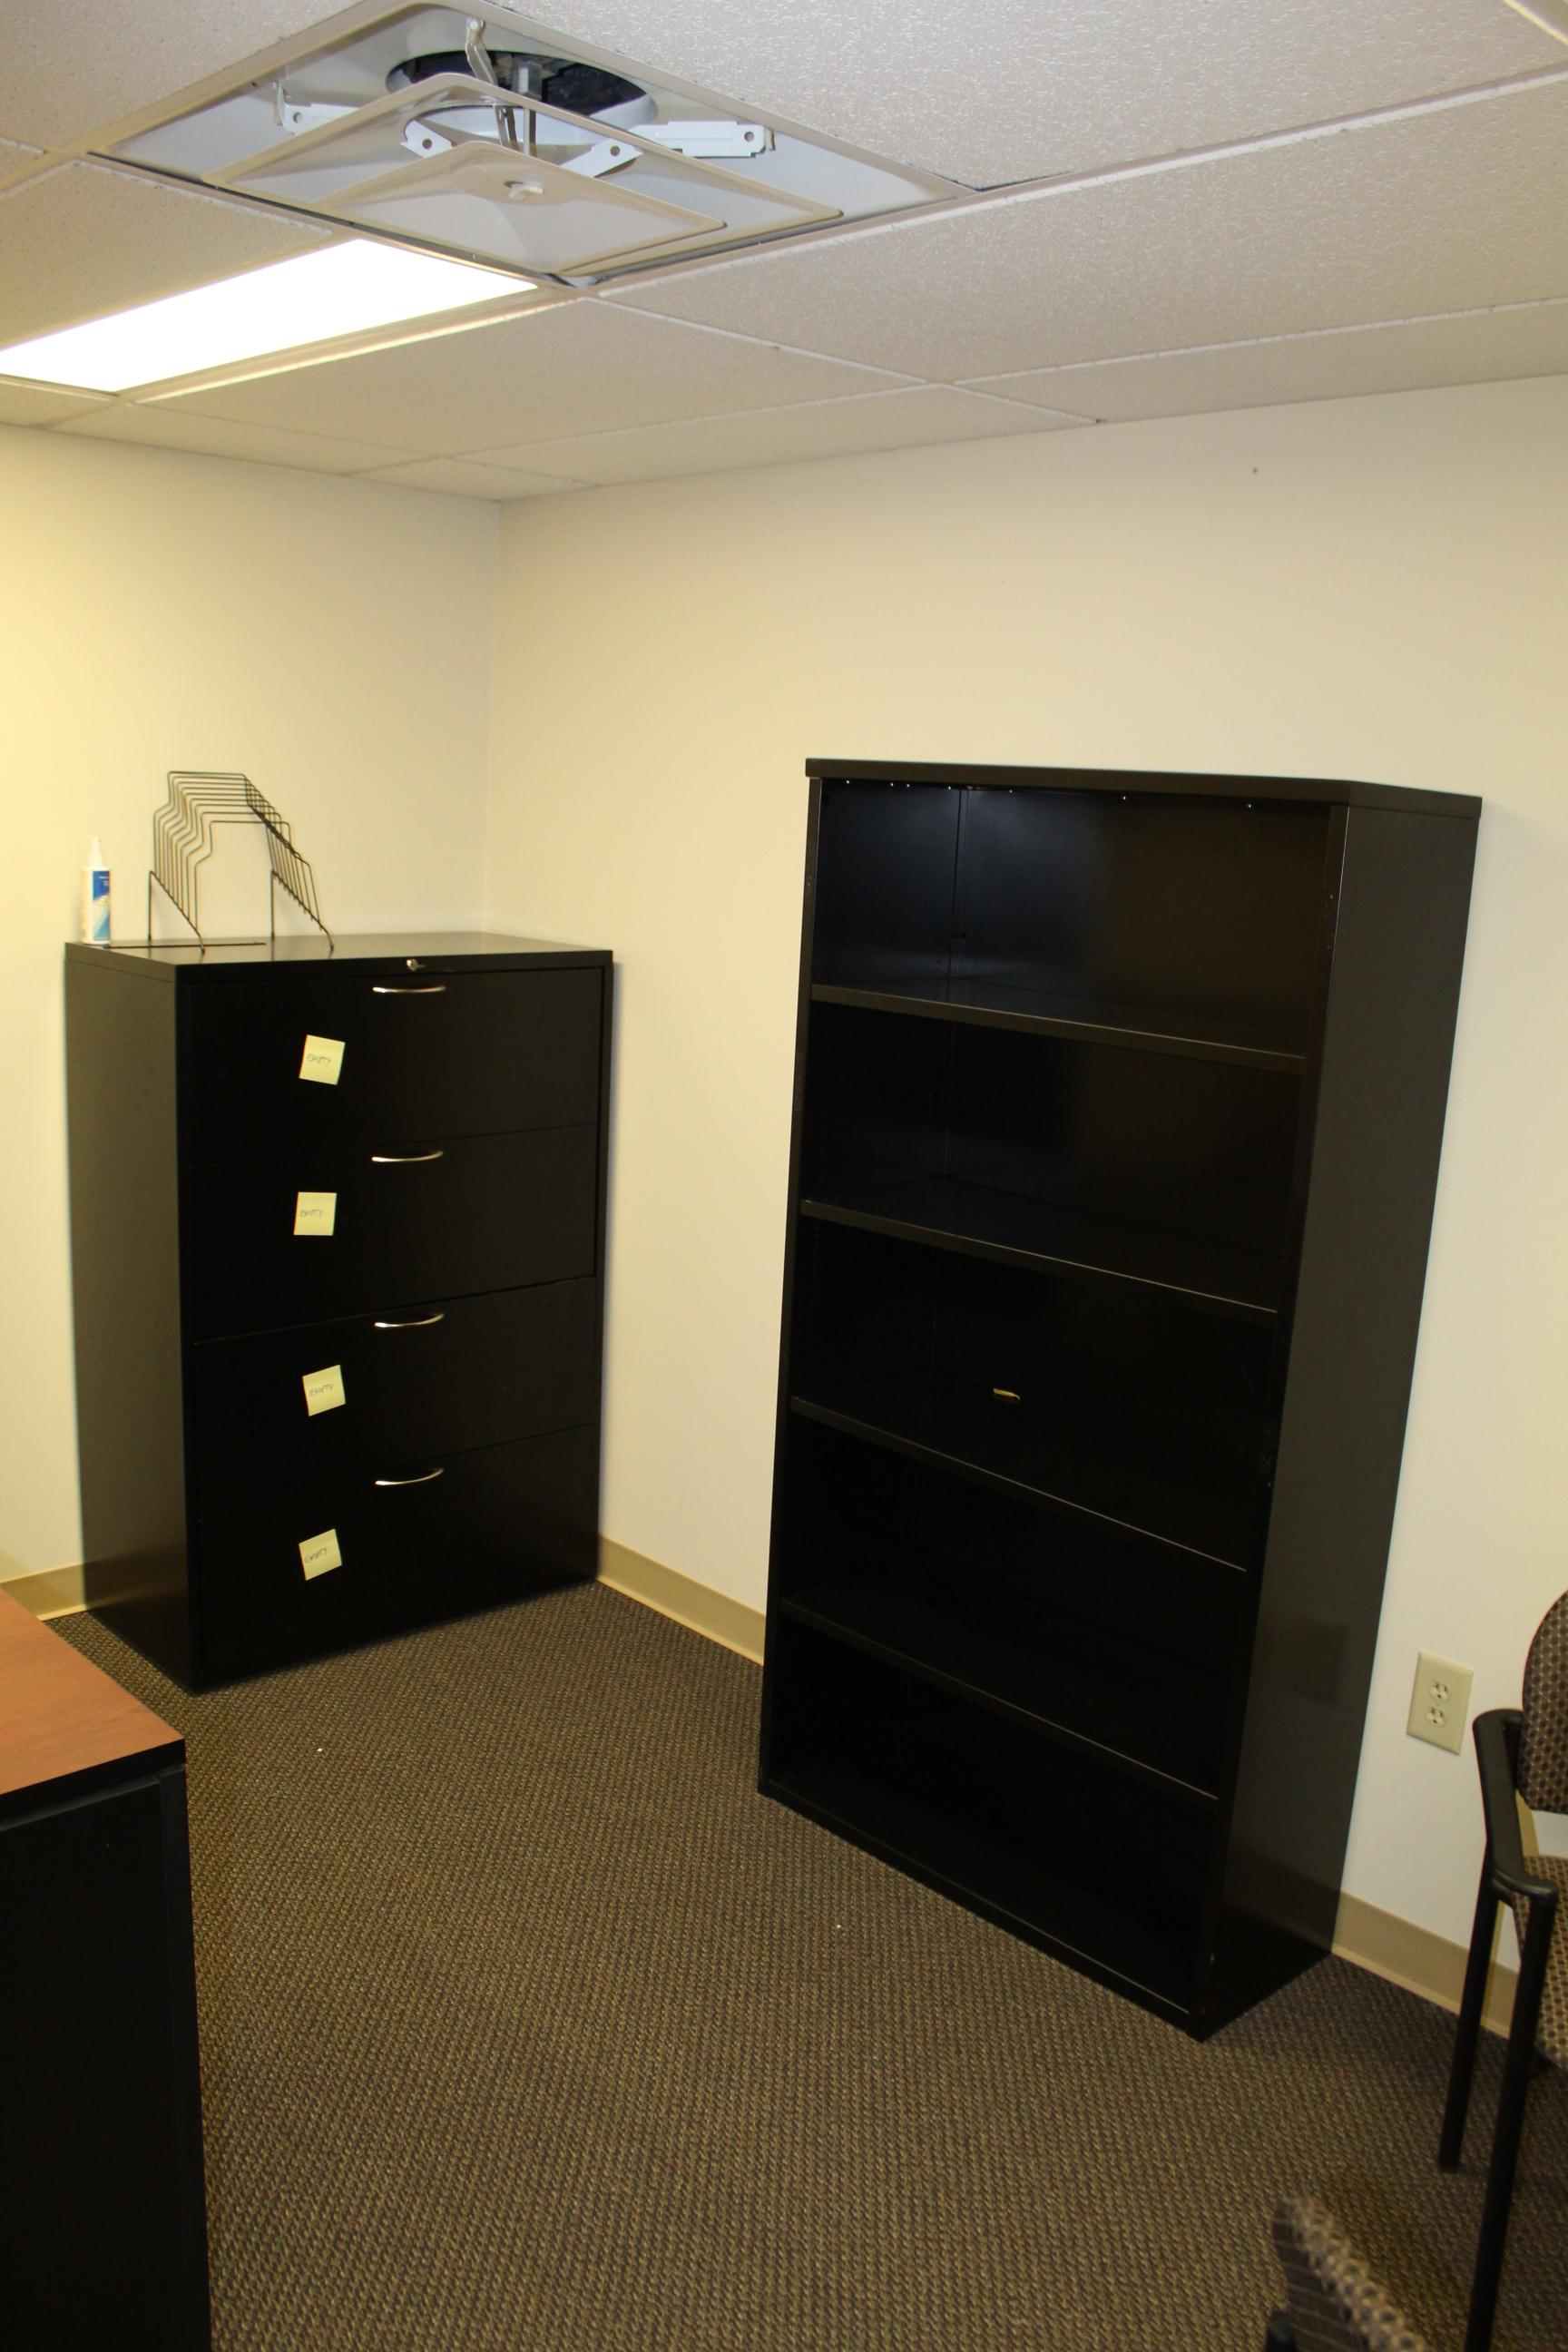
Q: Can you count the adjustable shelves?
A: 4